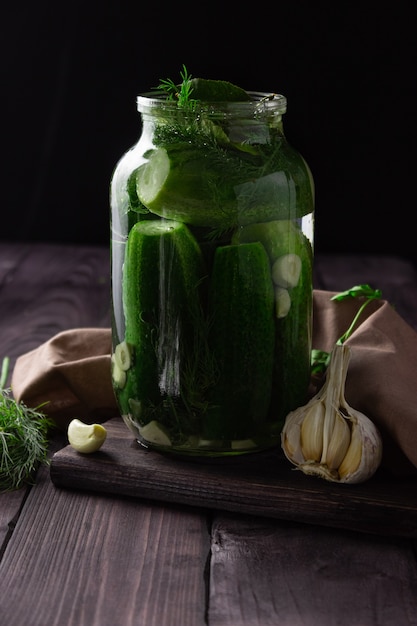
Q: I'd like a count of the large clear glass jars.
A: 1